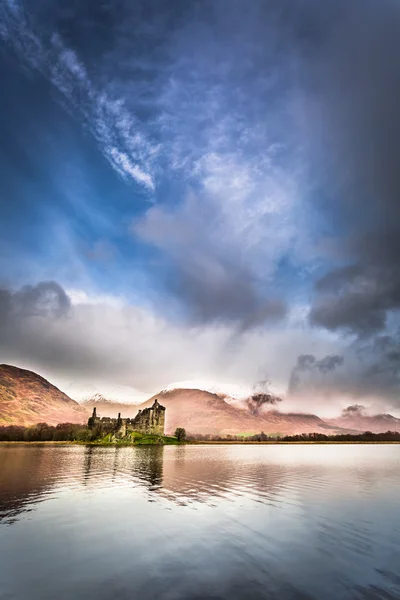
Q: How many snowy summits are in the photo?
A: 2